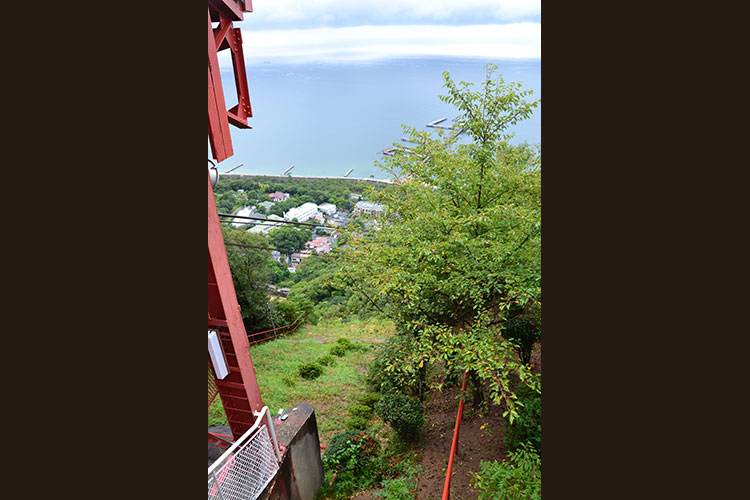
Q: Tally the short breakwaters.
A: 3